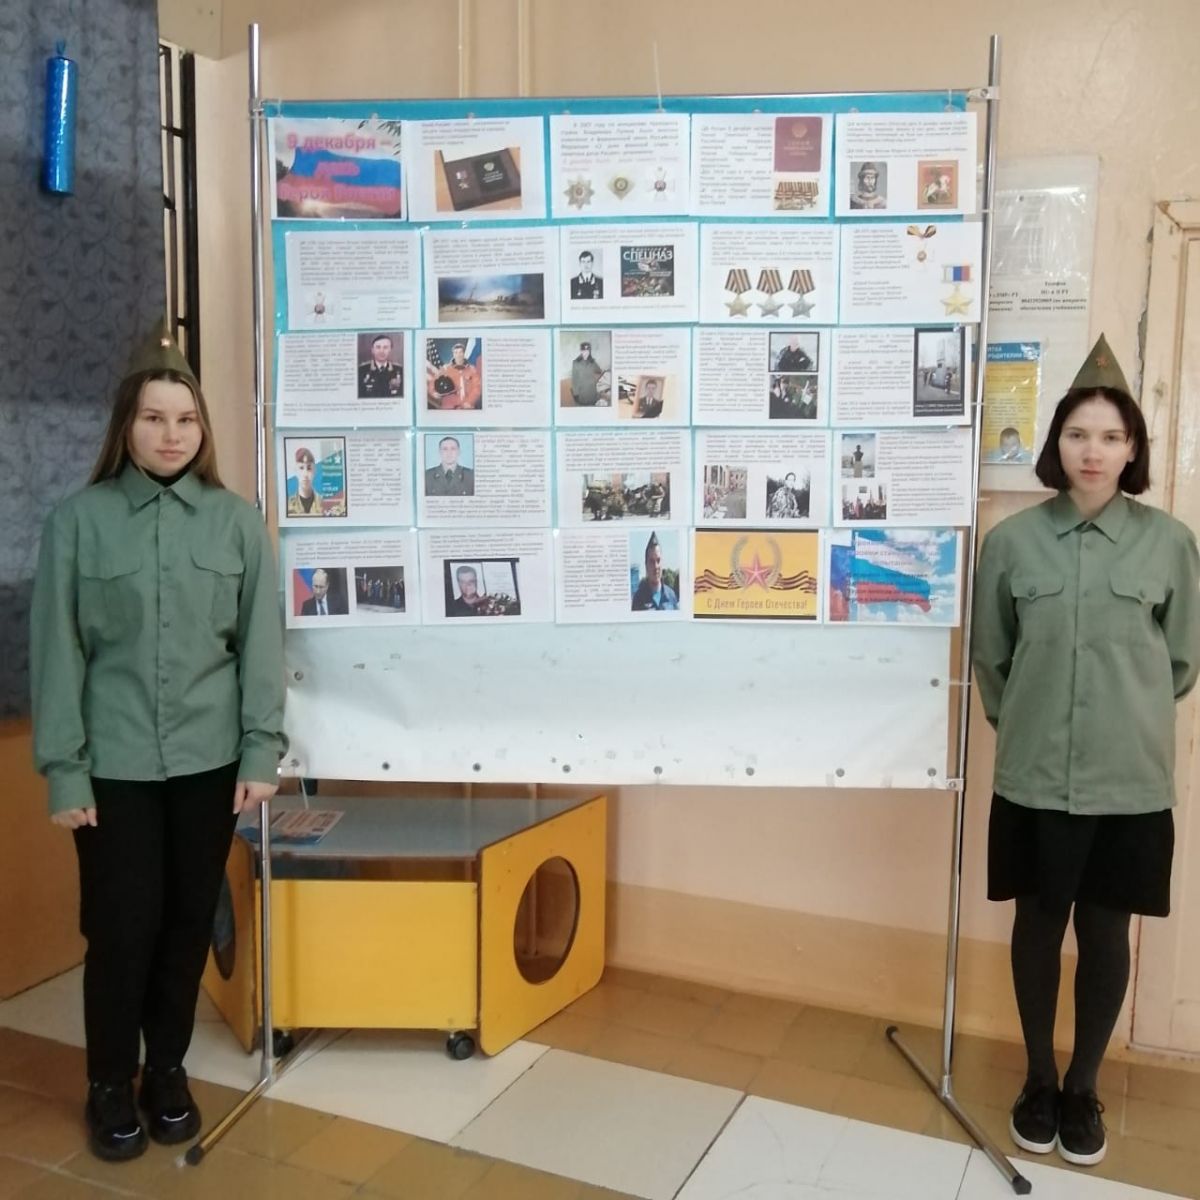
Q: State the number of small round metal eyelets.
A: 10